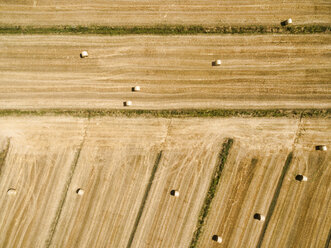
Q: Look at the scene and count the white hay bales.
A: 12